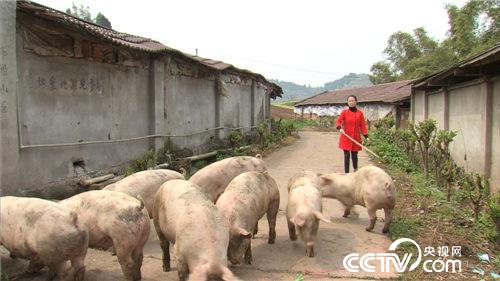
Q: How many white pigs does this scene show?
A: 8